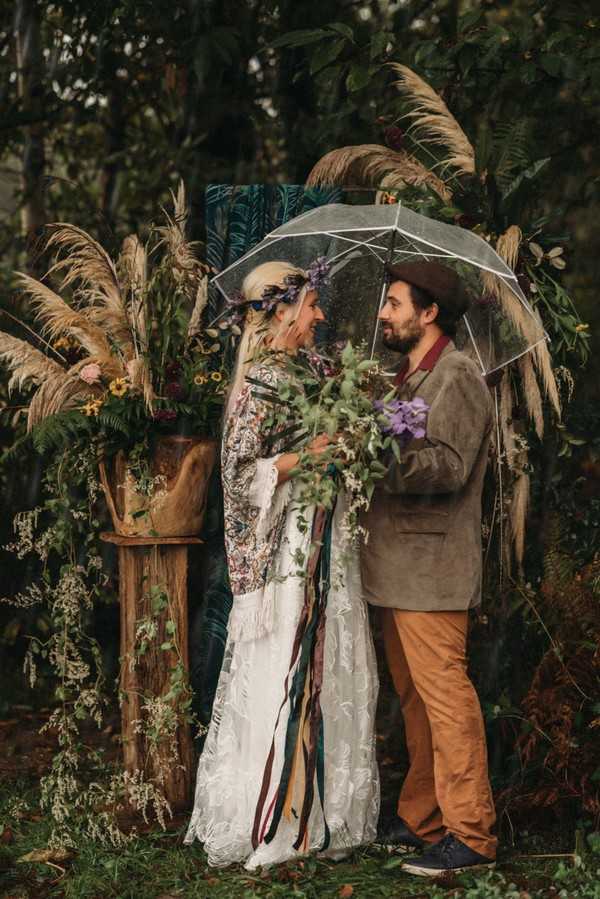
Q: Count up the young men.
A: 1